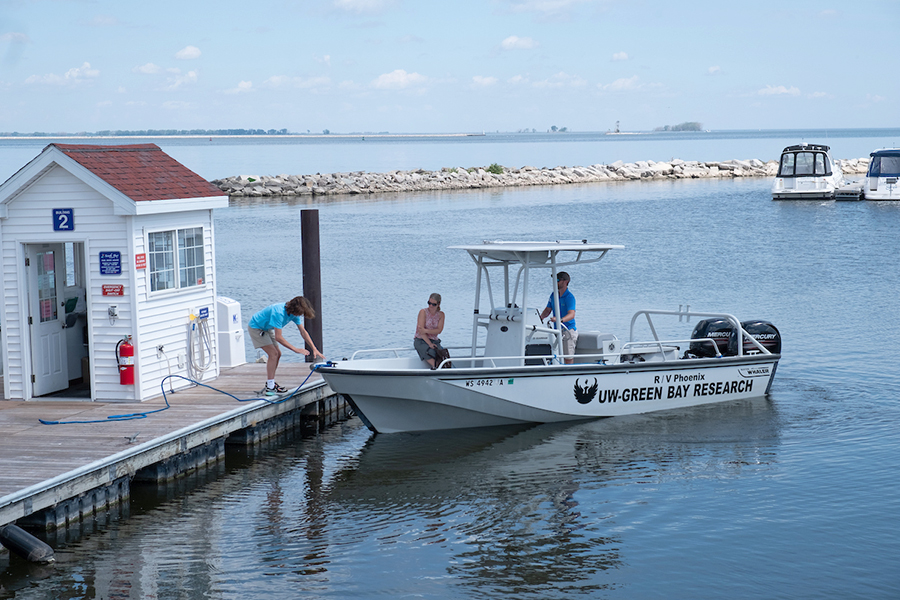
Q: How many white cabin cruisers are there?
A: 2